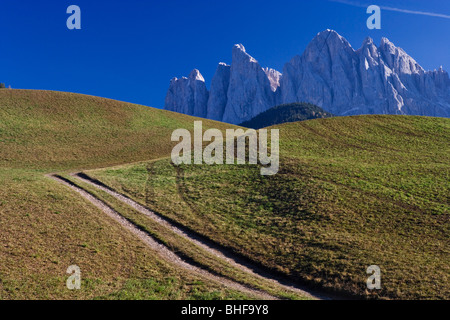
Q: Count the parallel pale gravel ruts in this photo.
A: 2